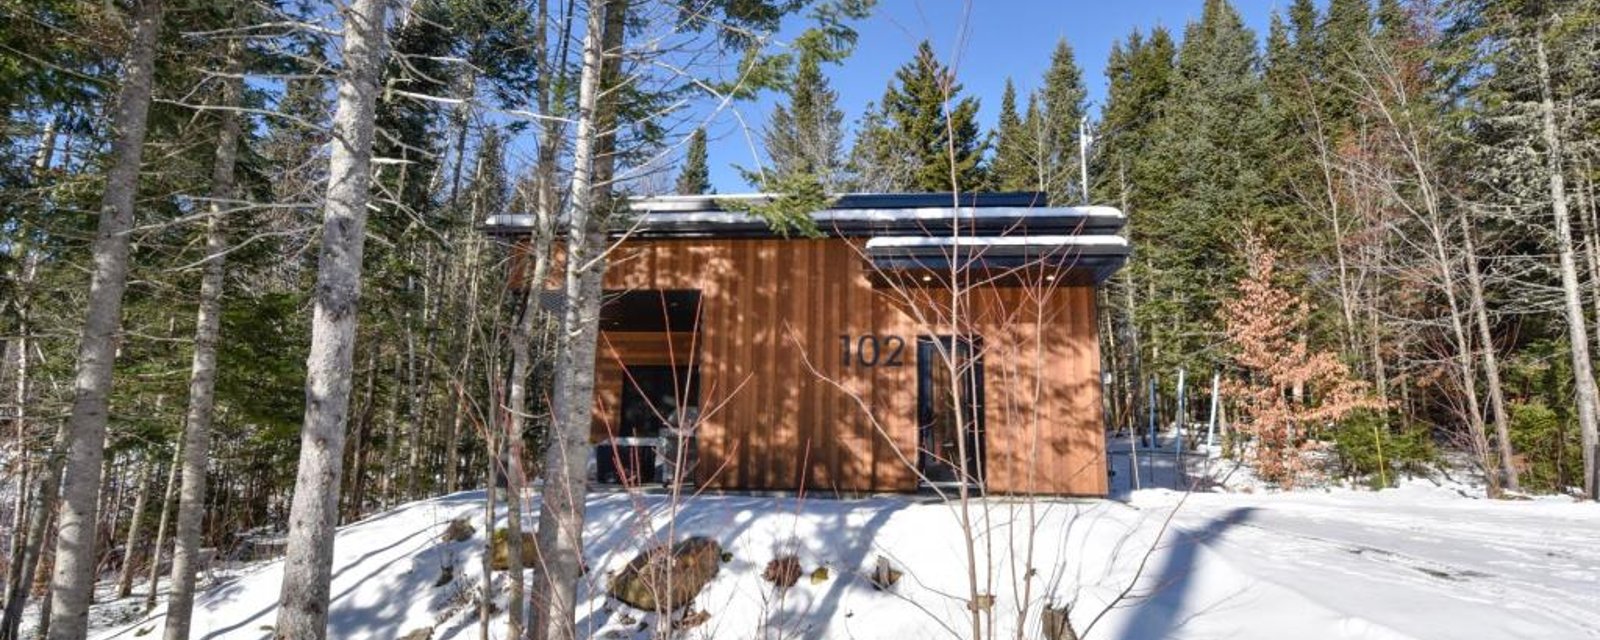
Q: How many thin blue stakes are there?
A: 3